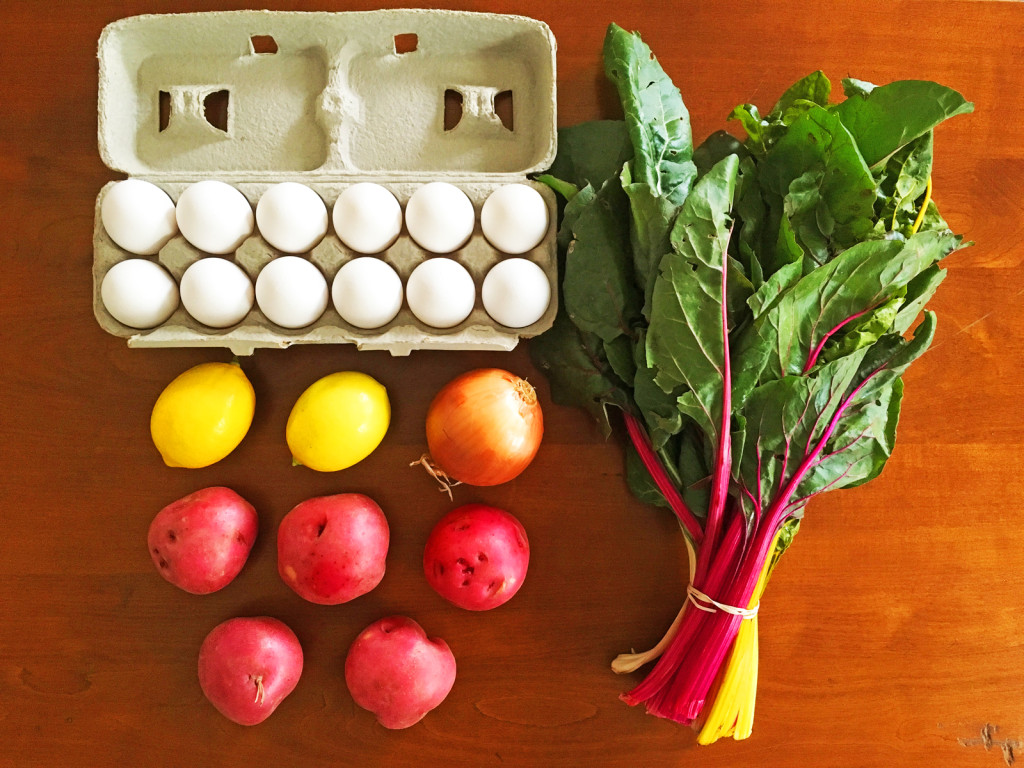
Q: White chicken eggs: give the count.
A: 12